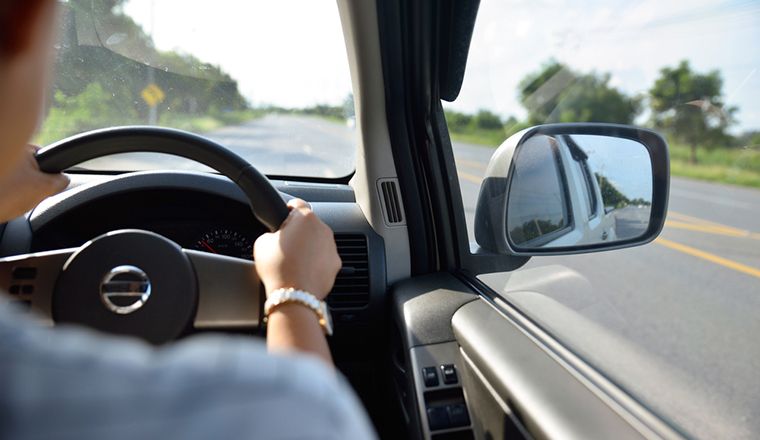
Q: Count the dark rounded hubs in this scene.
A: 1